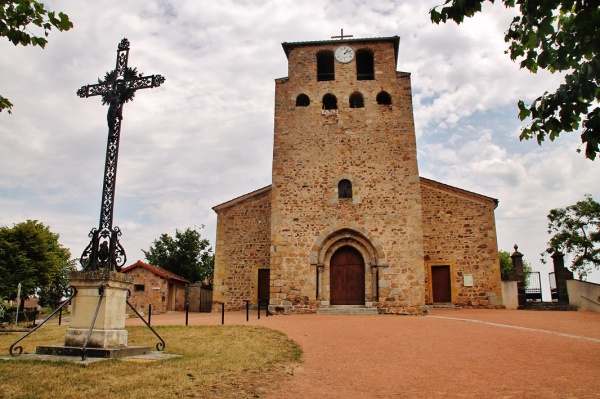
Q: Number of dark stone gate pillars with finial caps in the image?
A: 2